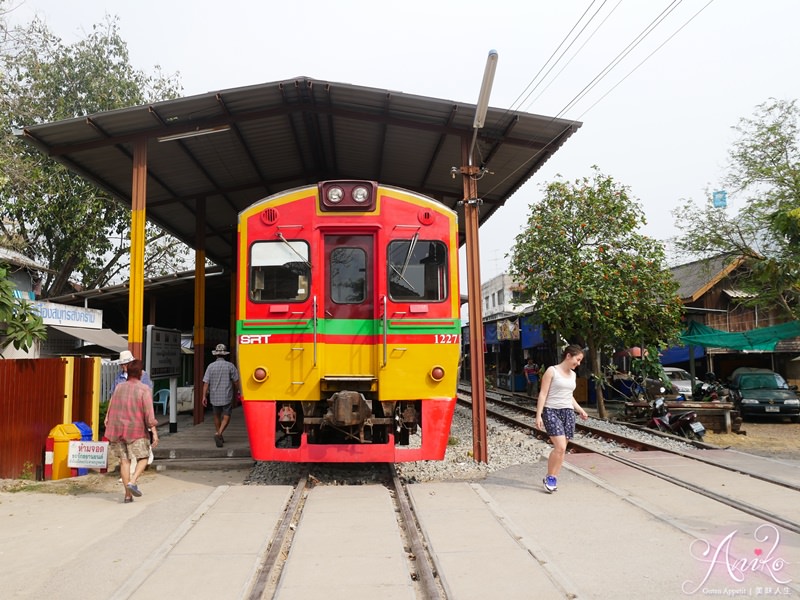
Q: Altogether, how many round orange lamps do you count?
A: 2